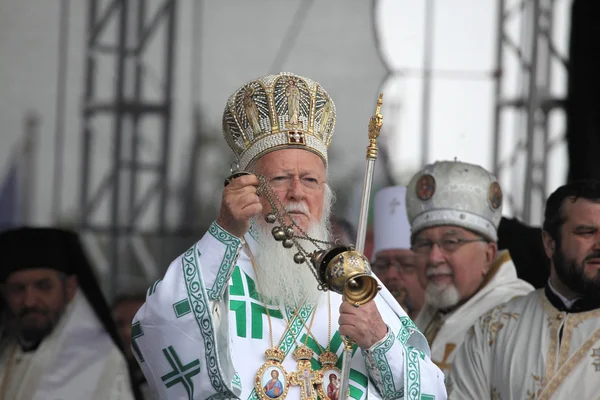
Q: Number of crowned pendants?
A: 3